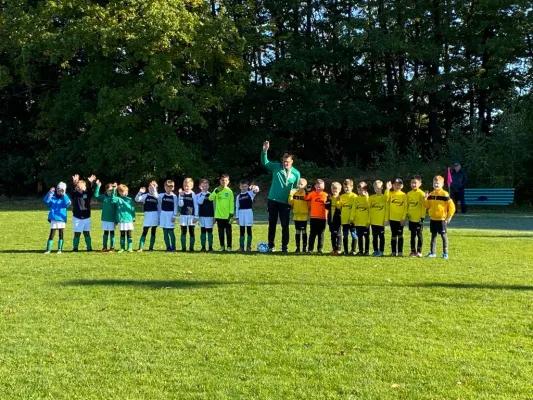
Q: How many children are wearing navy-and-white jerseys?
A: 5